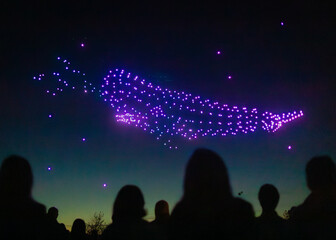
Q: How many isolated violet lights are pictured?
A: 9